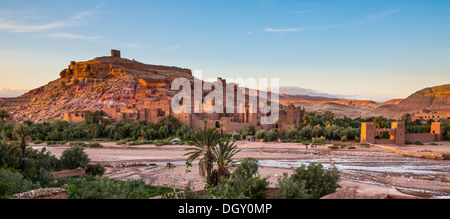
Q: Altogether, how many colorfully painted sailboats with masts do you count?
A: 0